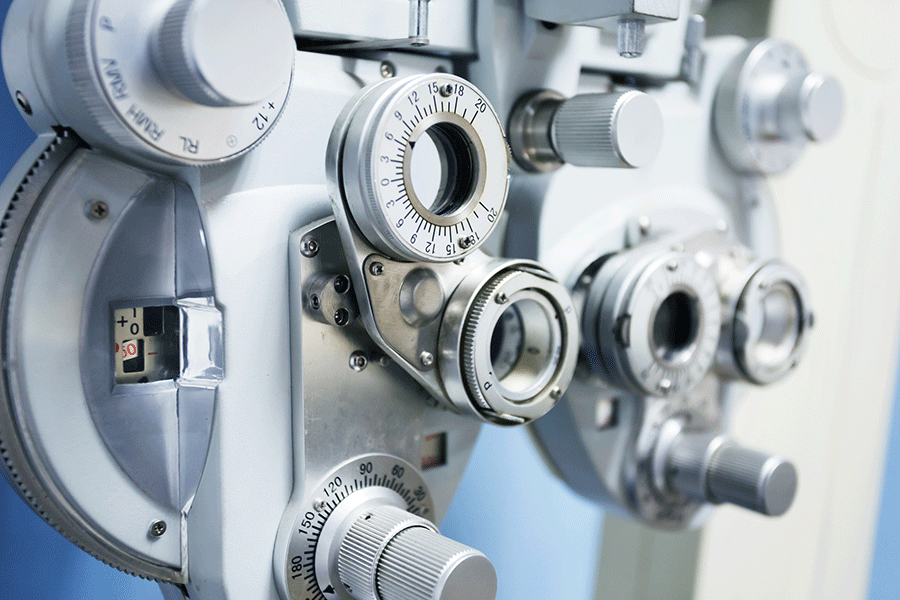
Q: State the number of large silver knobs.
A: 5